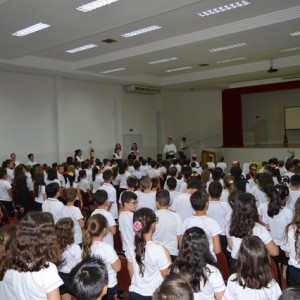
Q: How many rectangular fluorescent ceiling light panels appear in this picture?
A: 12